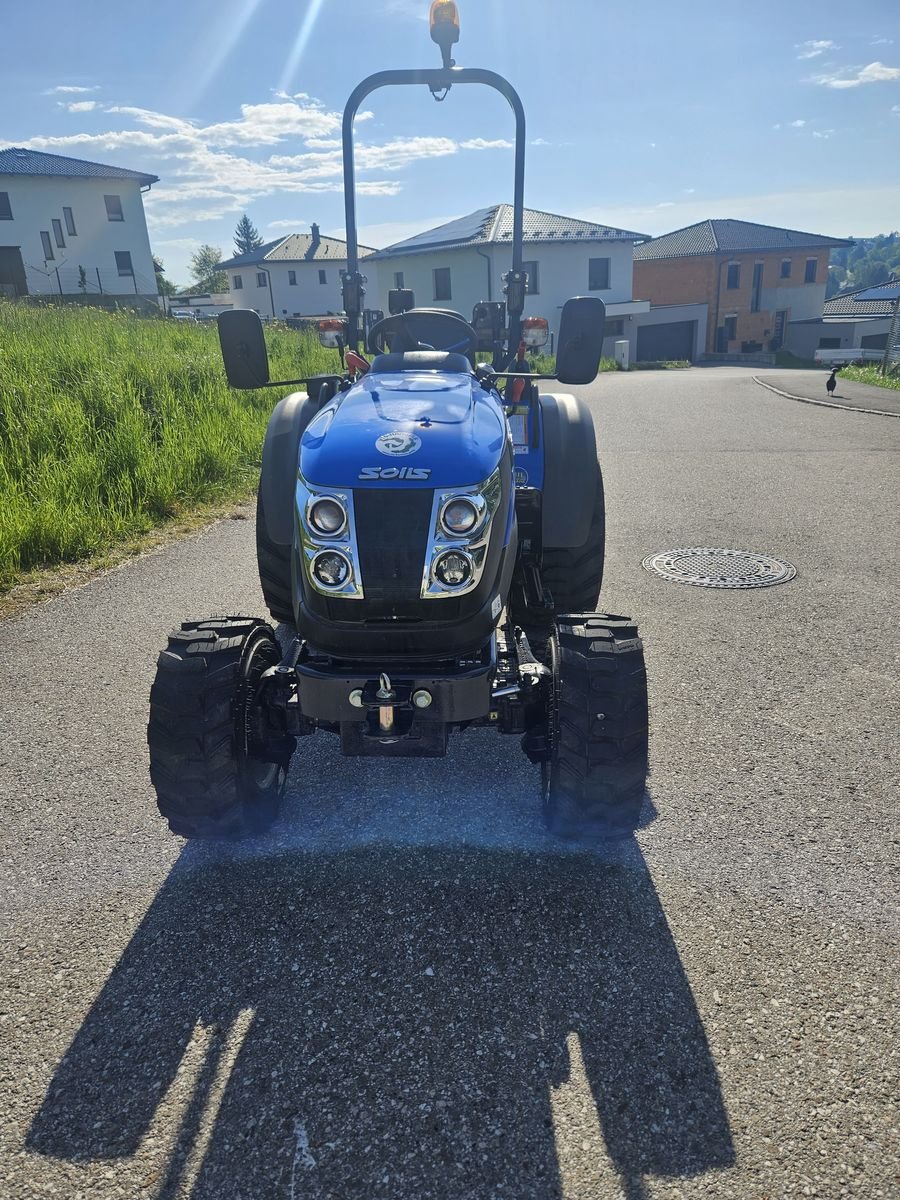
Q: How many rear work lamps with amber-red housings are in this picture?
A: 2